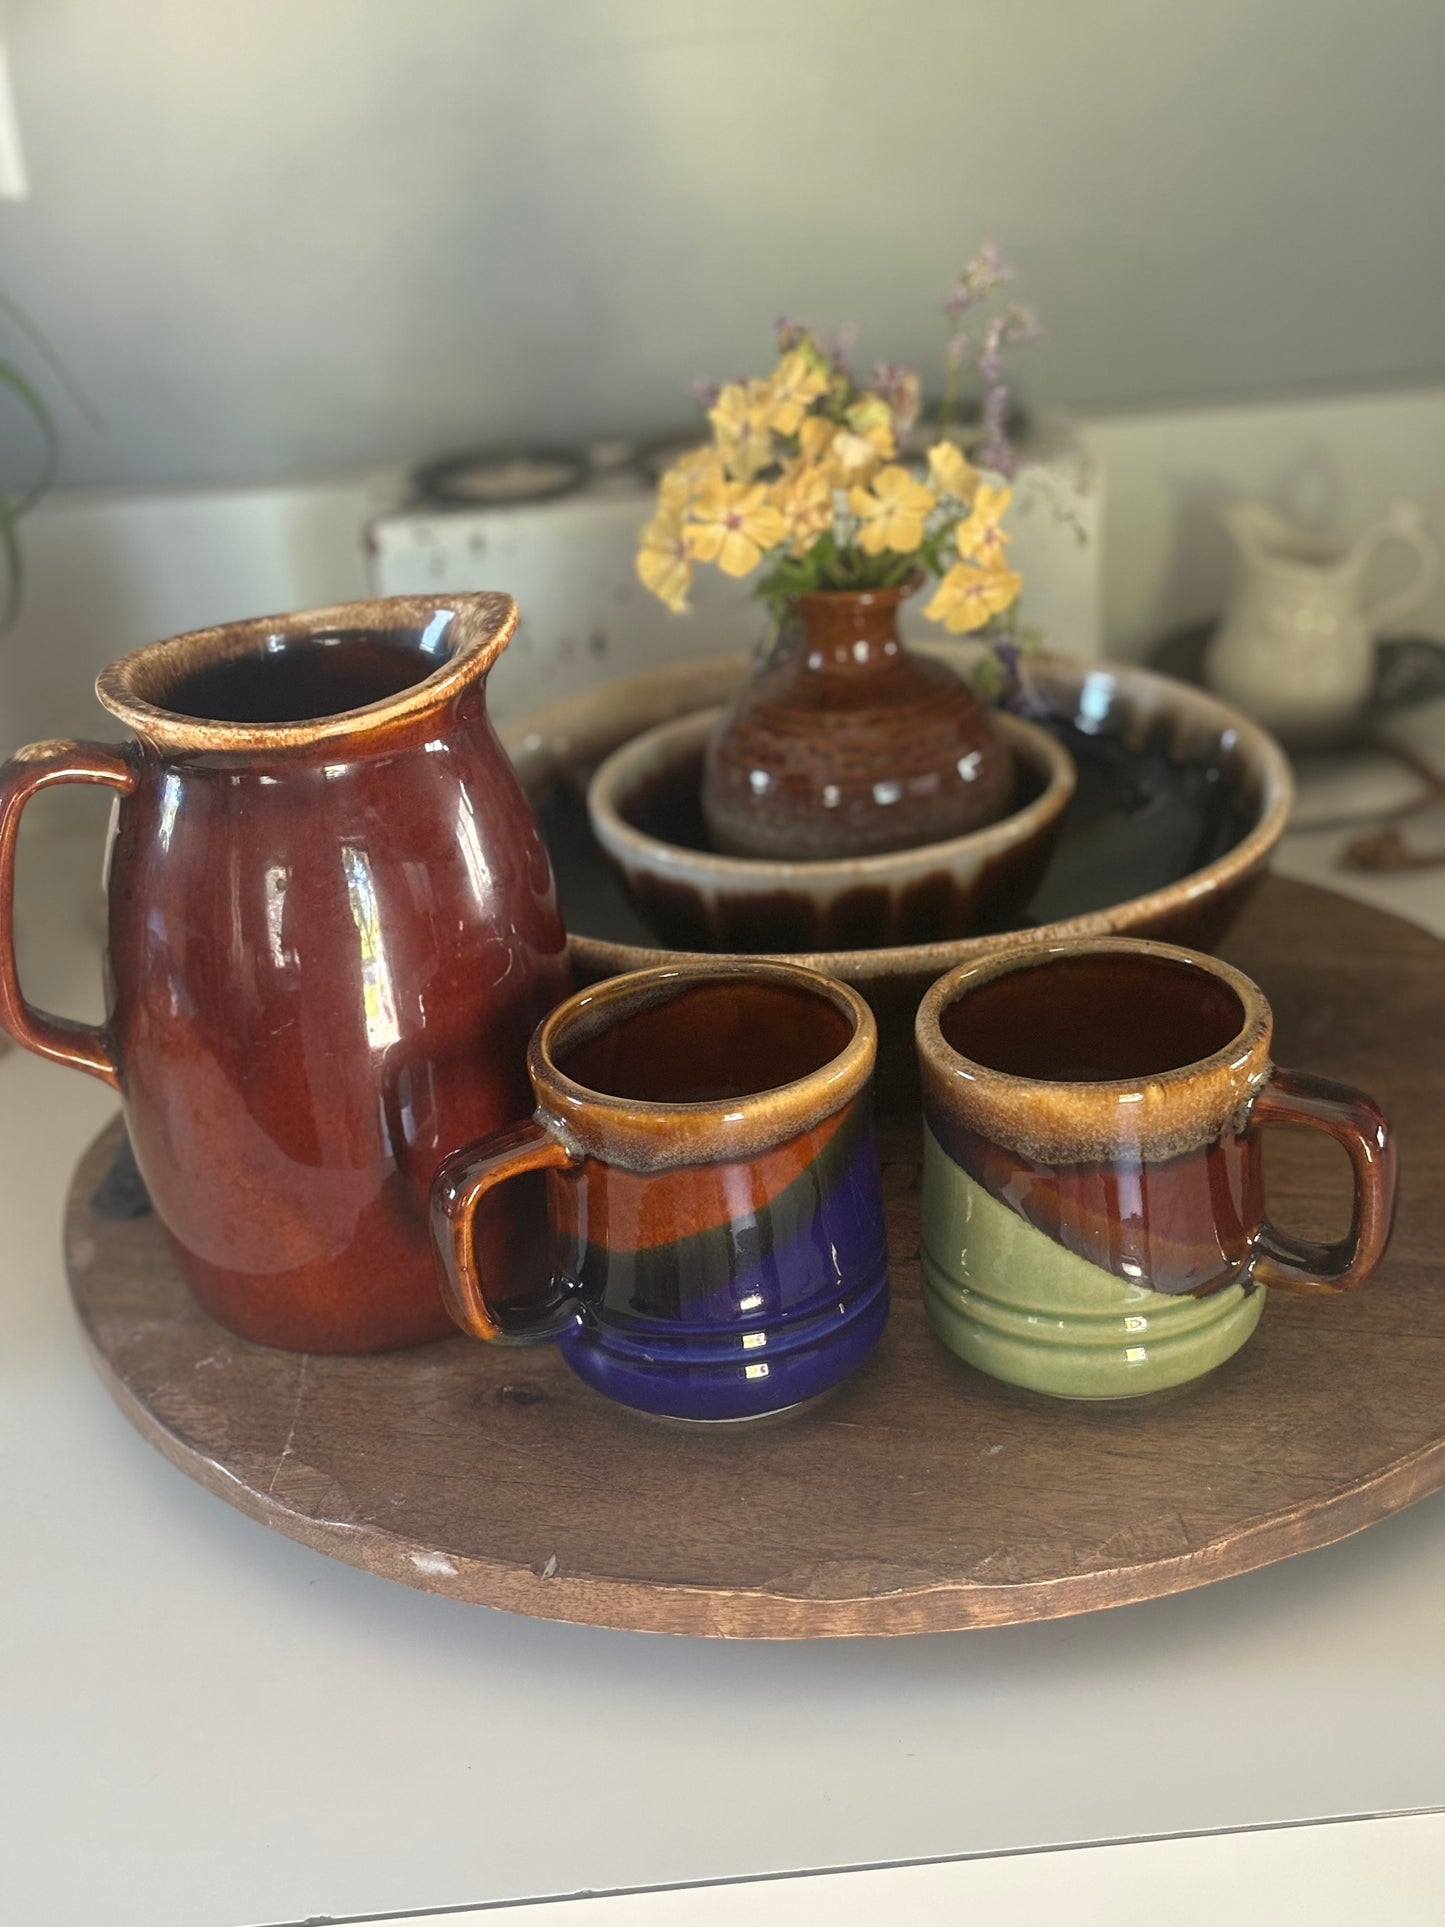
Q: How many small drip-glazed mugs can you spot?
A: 2